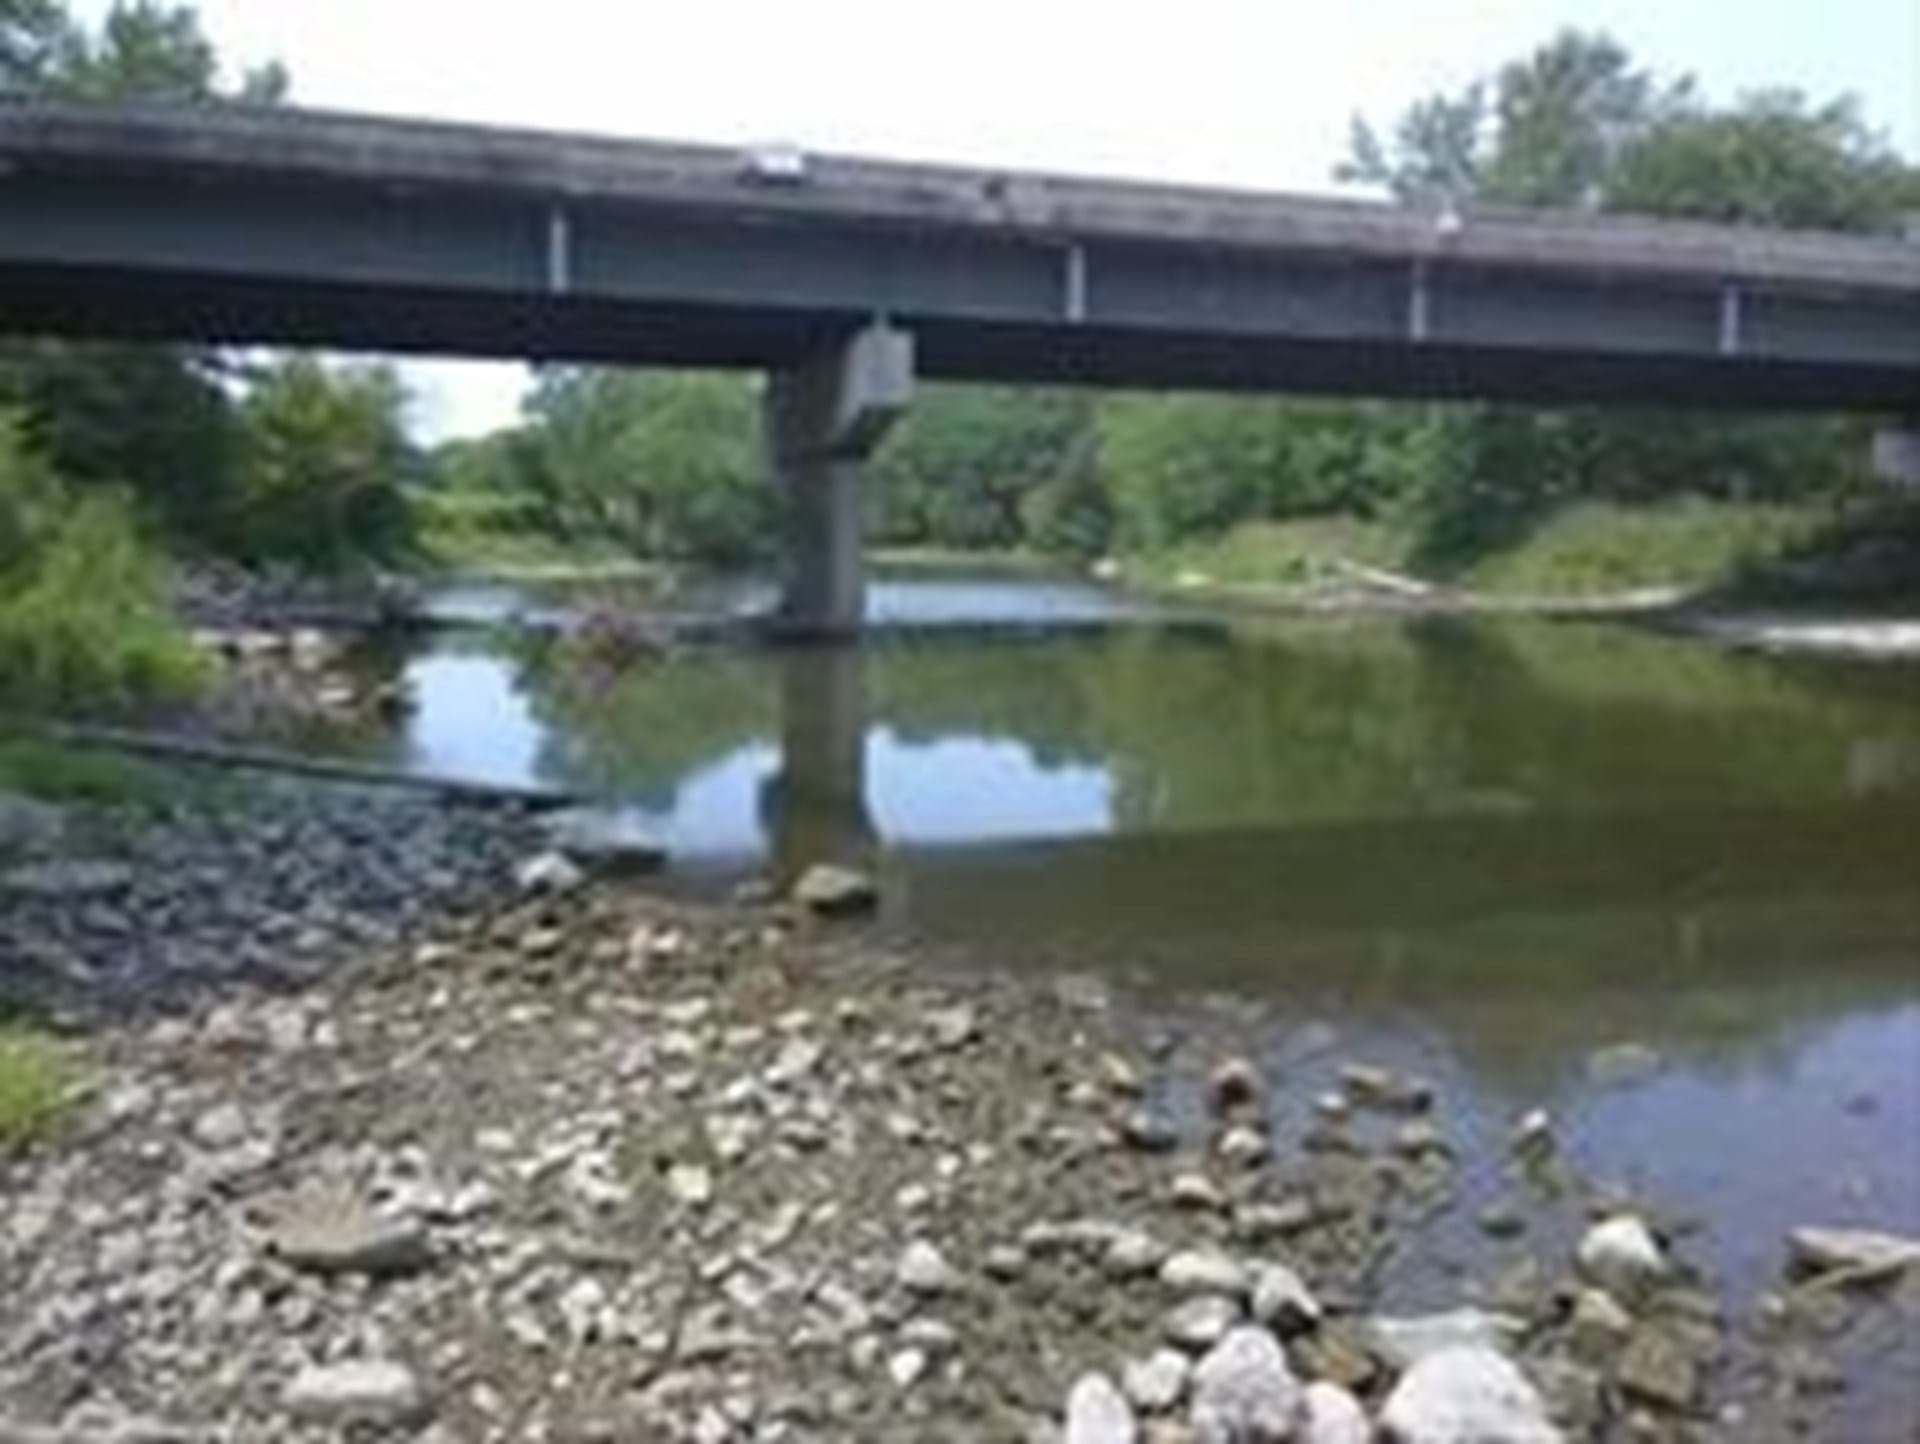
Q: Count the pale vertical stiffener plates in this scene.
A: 4